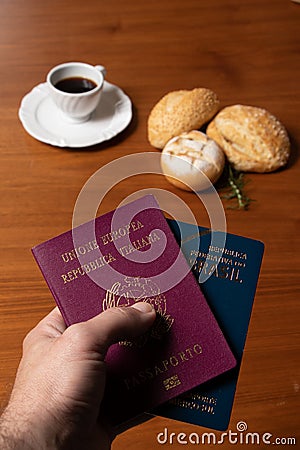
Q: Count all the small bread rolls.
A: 3